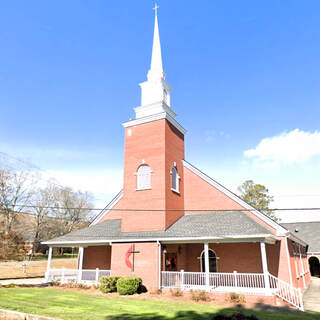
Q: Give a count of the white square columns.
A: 4